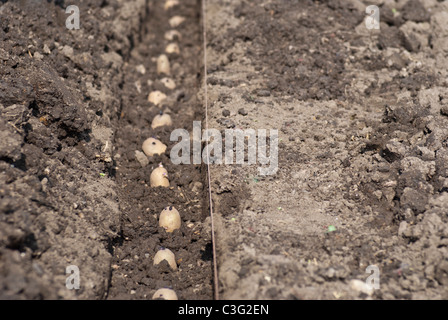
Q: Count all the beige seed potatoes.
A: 13